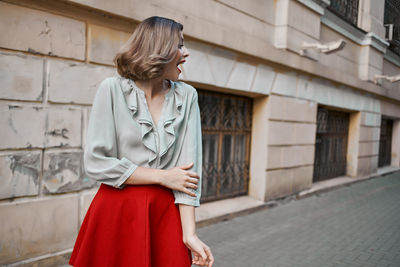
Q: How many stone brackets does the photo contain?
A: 2